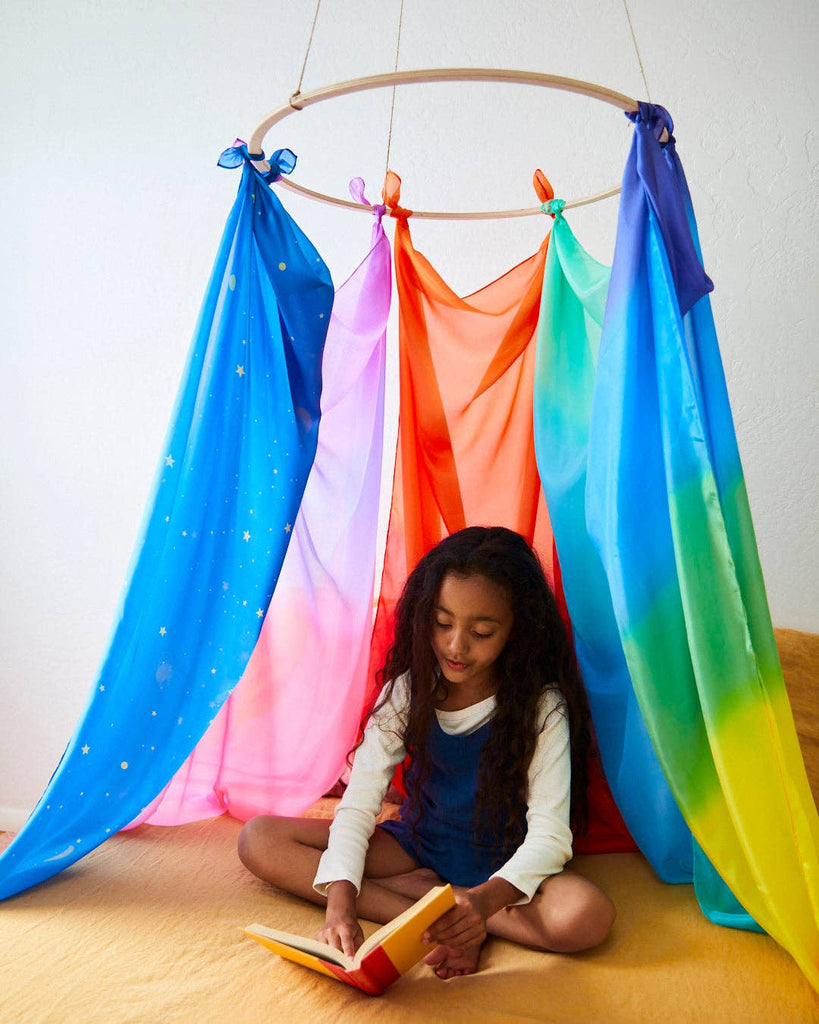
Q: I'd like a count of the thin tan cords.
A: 3